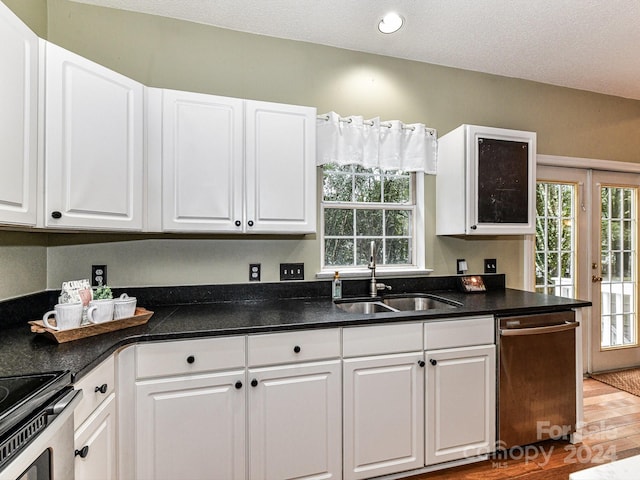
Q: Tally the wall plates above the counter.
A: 5